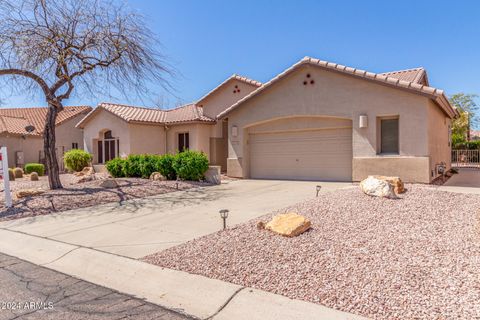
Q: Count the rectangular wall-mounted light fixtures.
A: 2